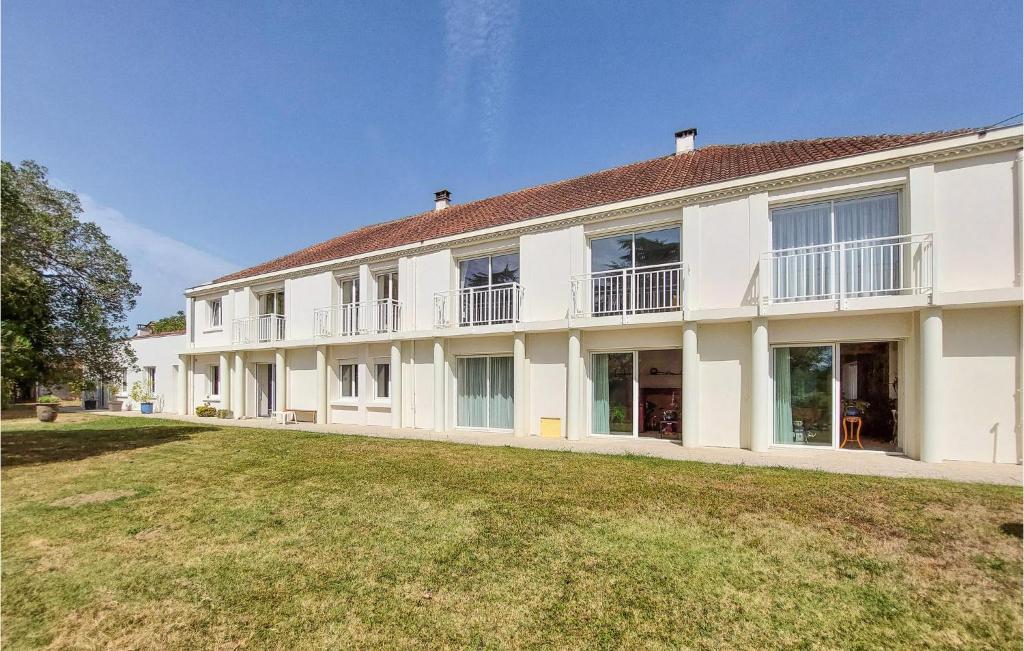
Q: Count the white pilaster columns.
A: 12